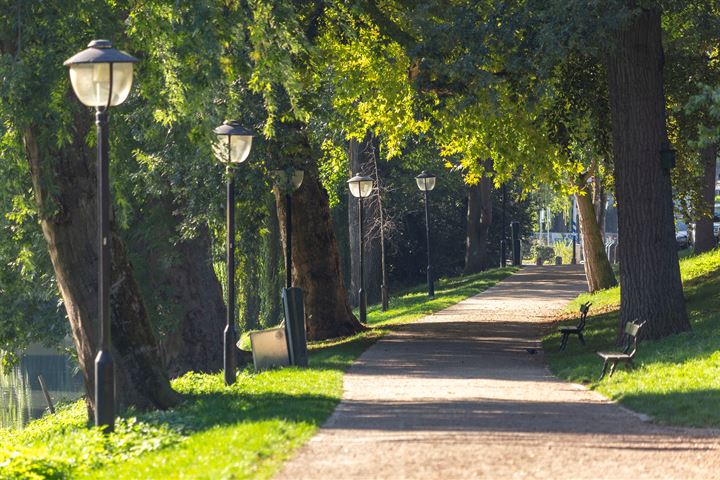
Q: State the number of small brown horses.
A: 0